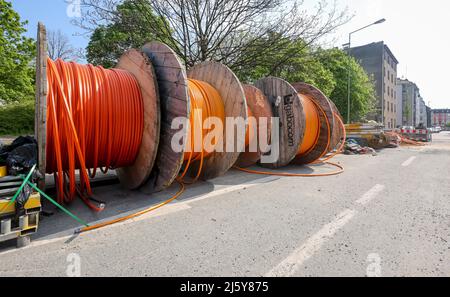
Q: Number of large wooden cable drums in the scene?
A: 5